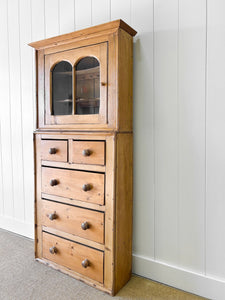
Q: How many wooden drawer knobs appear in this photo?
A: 8